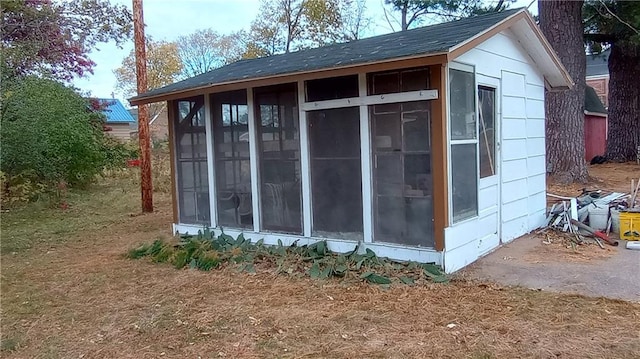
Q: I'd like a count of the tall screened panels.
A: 5